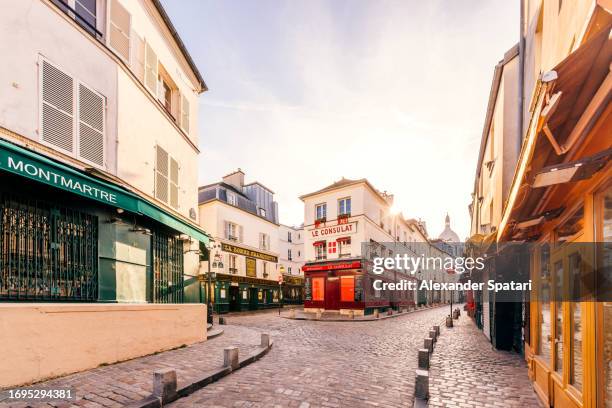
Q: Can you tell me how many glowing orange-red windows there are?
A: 2